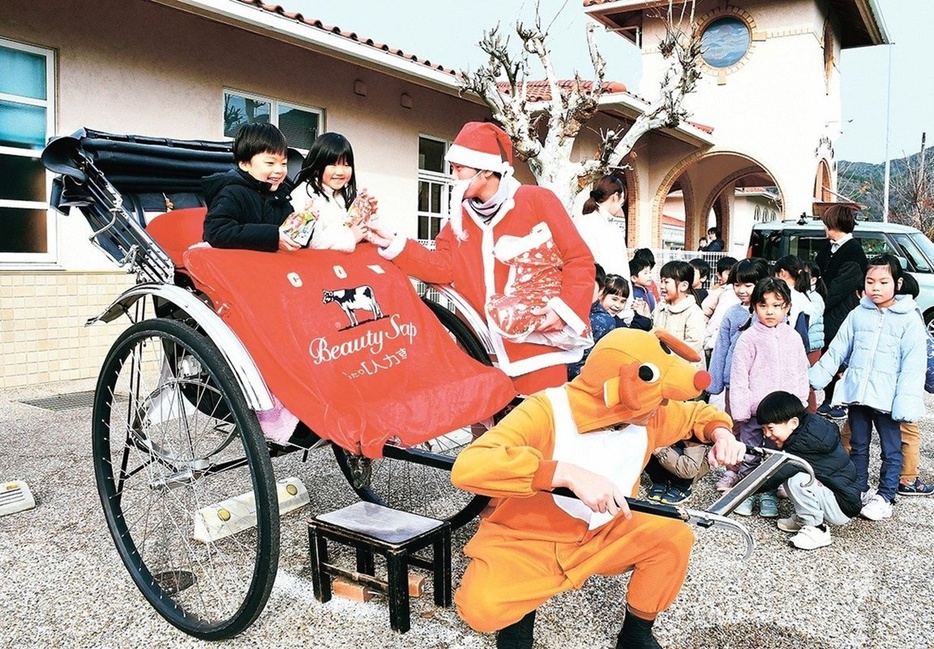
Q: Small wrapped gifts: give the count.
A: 2